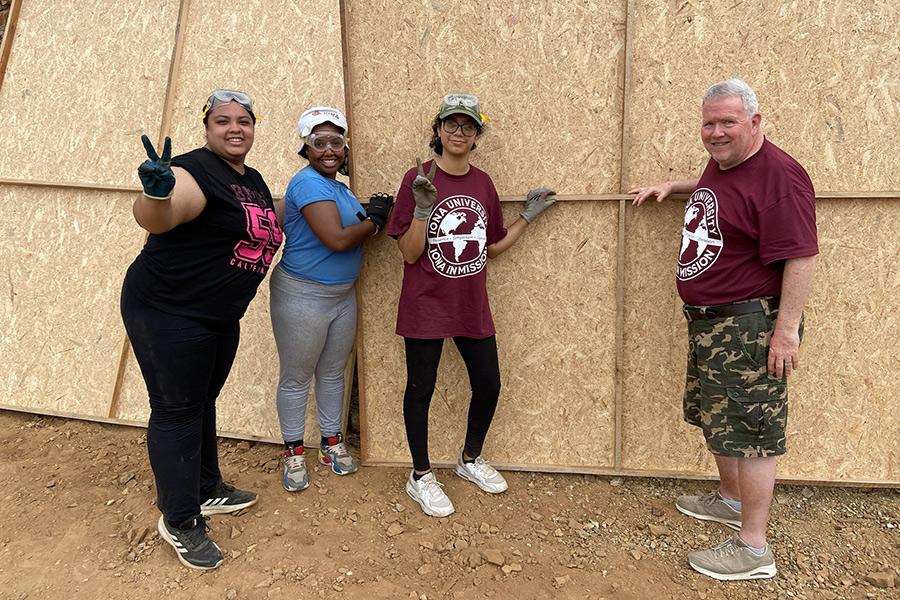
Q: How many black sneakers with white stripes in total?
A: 2